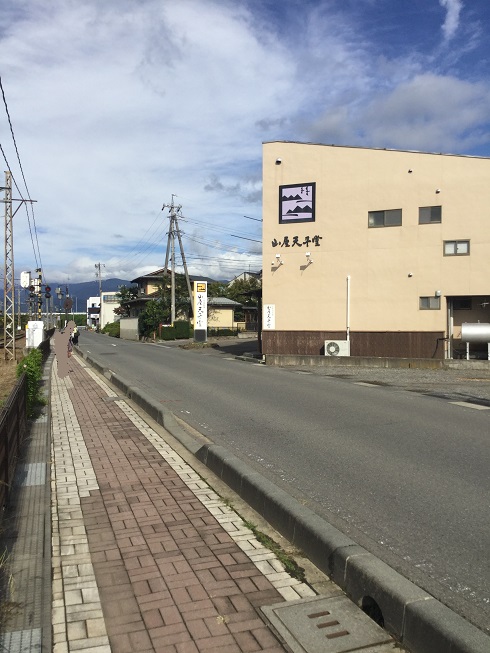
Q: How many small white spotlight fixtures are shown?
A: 2